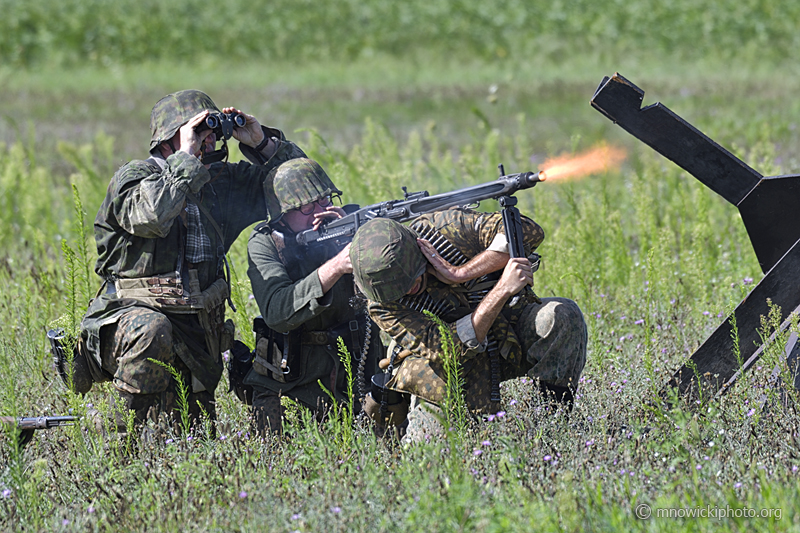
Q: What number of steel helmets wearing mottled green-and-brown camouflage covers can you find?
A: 3